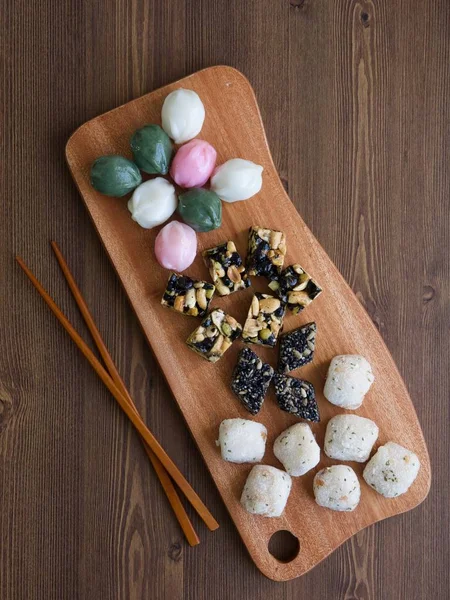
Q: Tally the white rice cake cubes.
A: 7